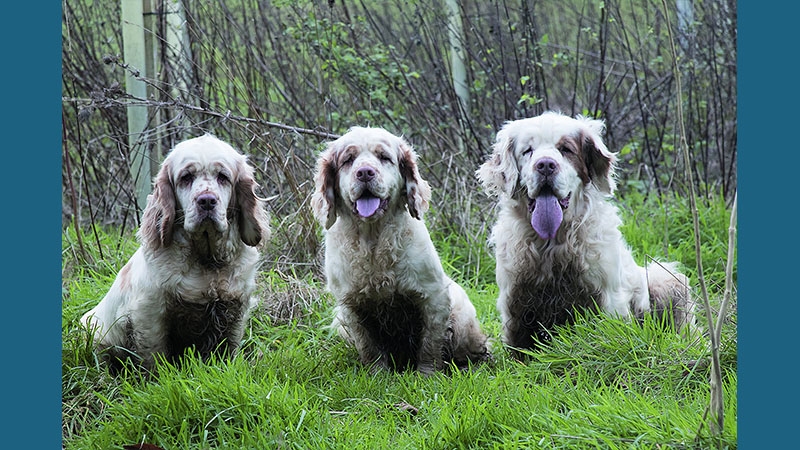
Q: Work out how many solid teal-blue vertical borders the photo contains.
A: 2